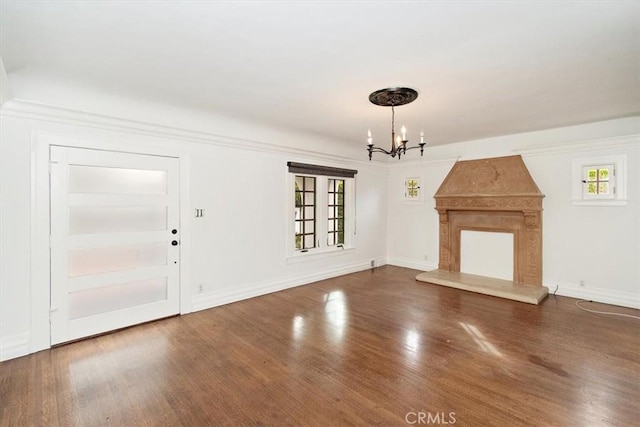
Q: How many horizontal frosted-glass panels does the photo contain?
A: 4